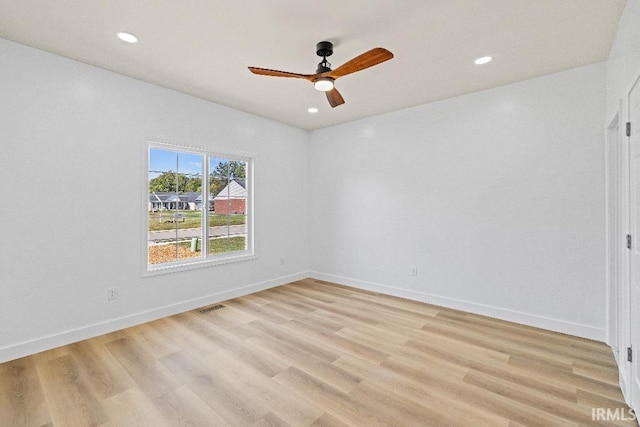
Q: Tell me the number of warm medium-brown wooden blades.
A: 3